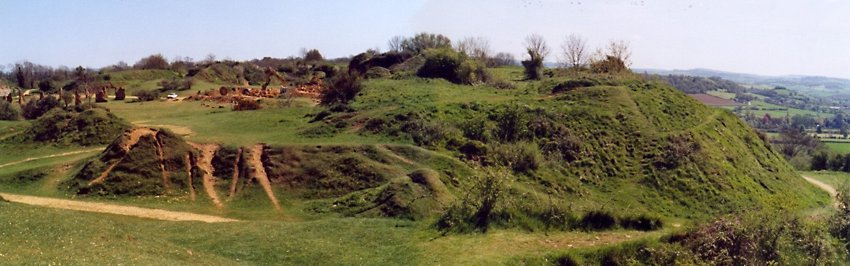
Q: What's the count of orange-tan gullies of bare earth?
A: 6